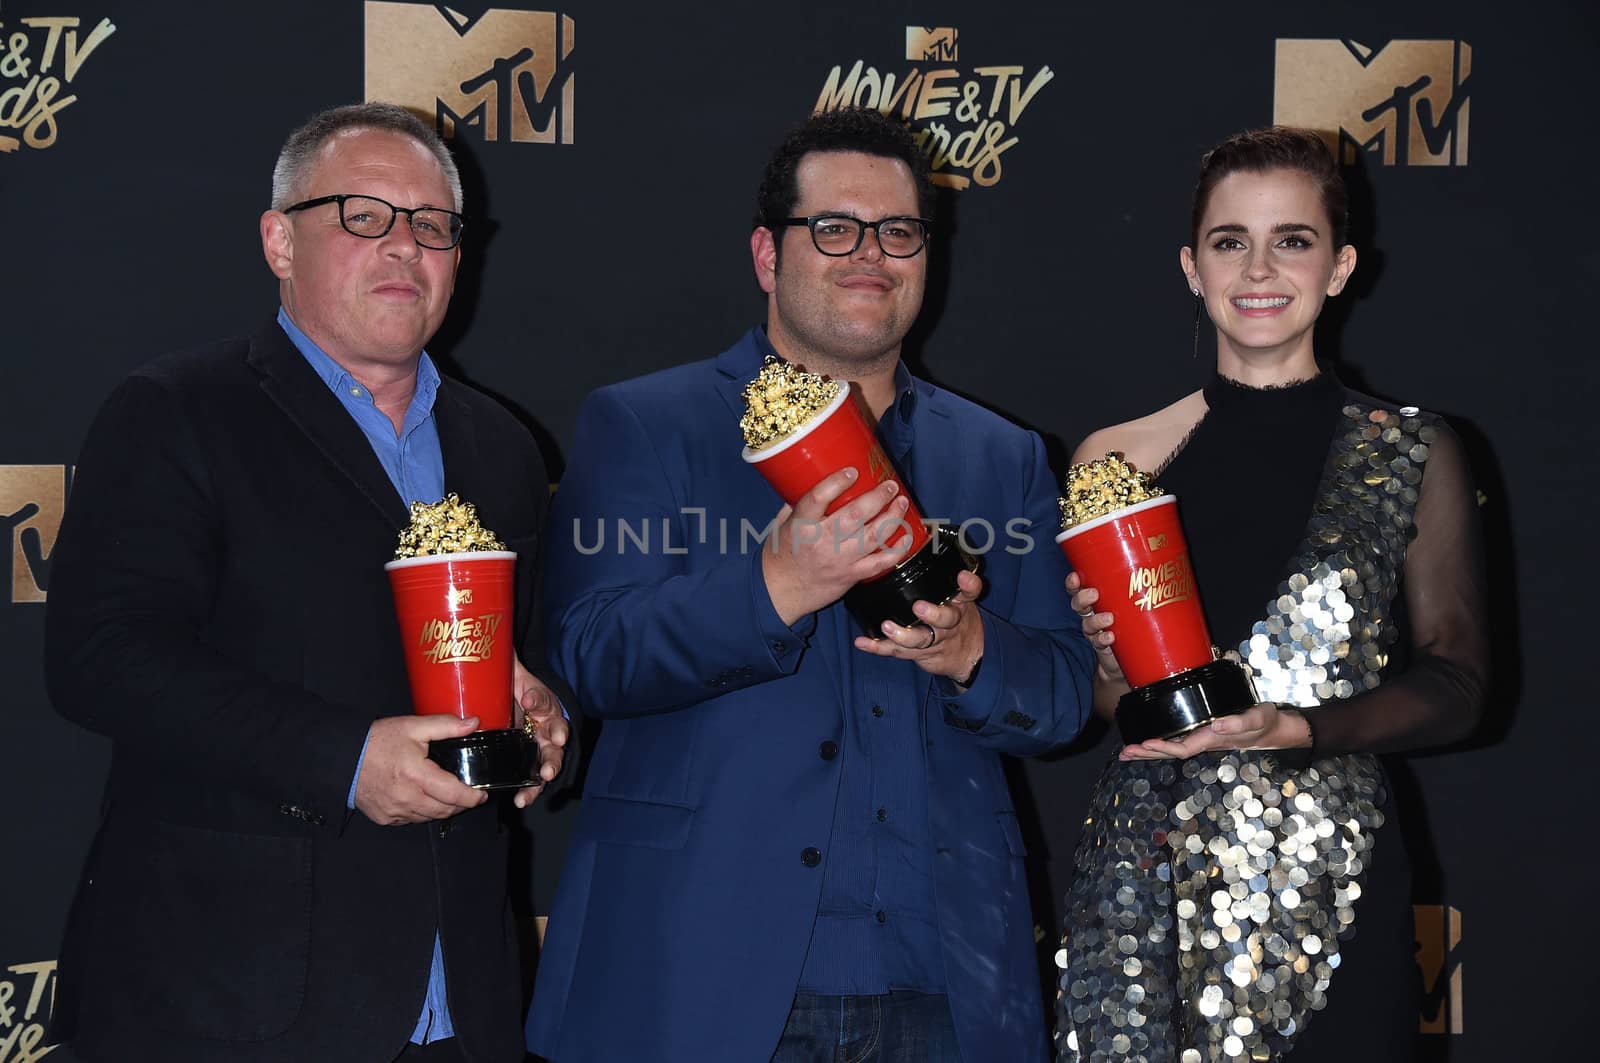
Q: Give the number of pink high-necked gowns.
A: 0